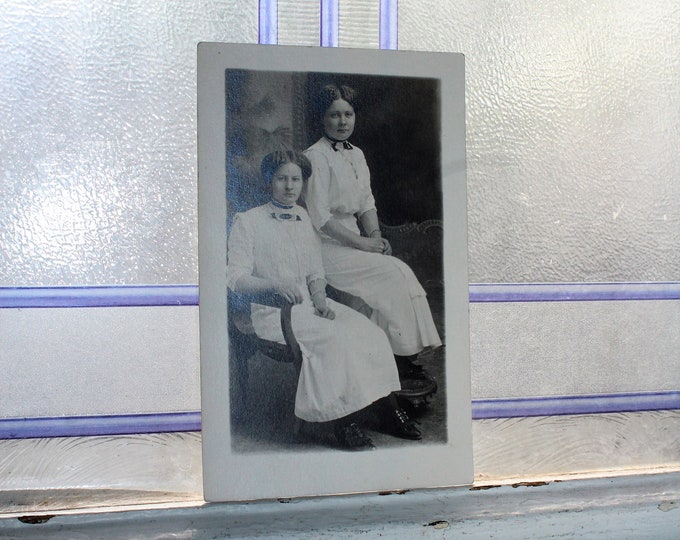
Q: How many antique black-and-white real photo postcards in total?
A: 1